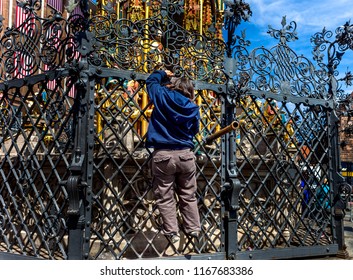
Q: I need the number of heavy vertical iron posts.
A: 3